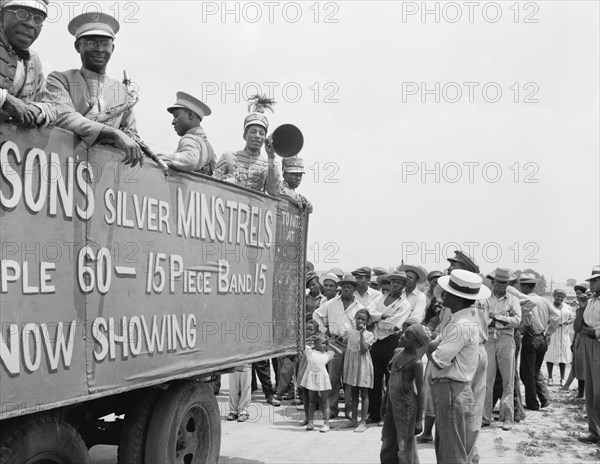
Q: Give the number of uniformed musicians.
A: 5